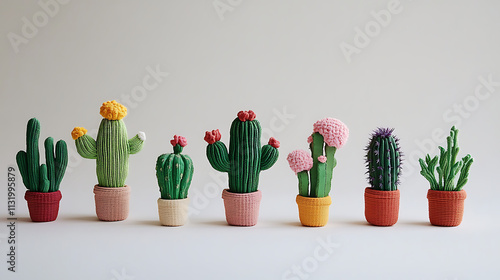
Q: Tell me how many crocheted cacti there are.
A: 7